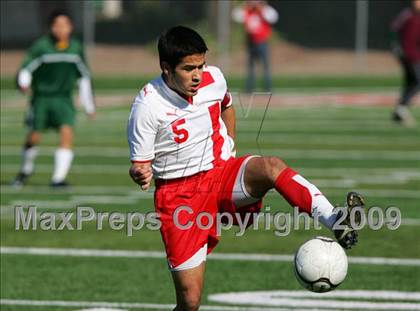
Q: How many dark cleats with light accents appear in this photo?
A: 1